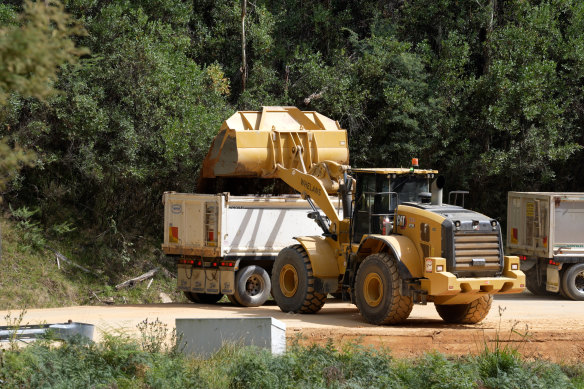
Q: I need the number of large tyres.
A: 3